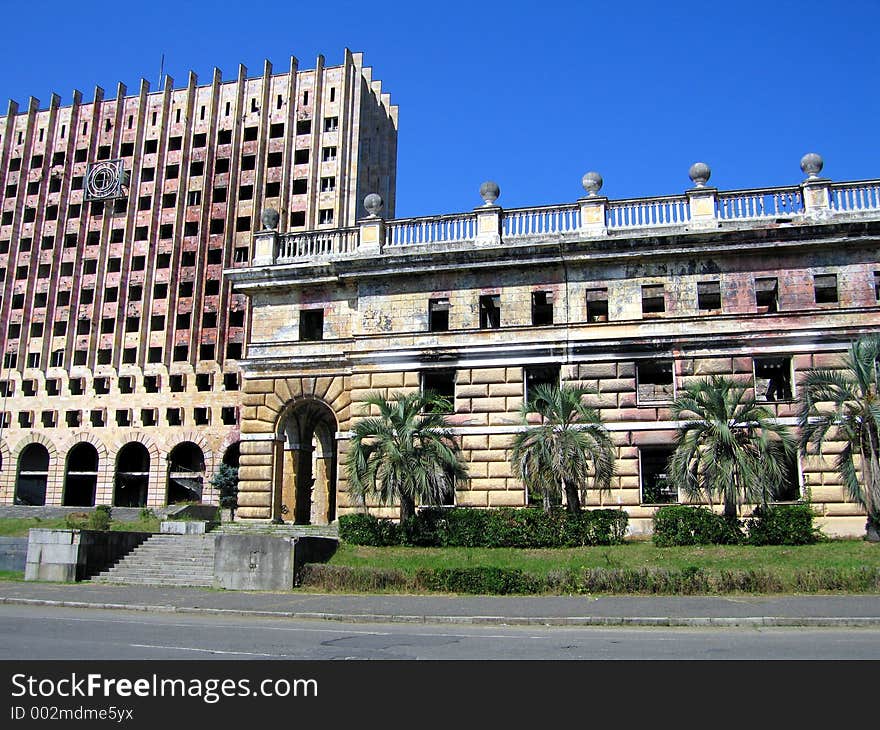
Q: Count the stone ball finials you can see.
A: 6